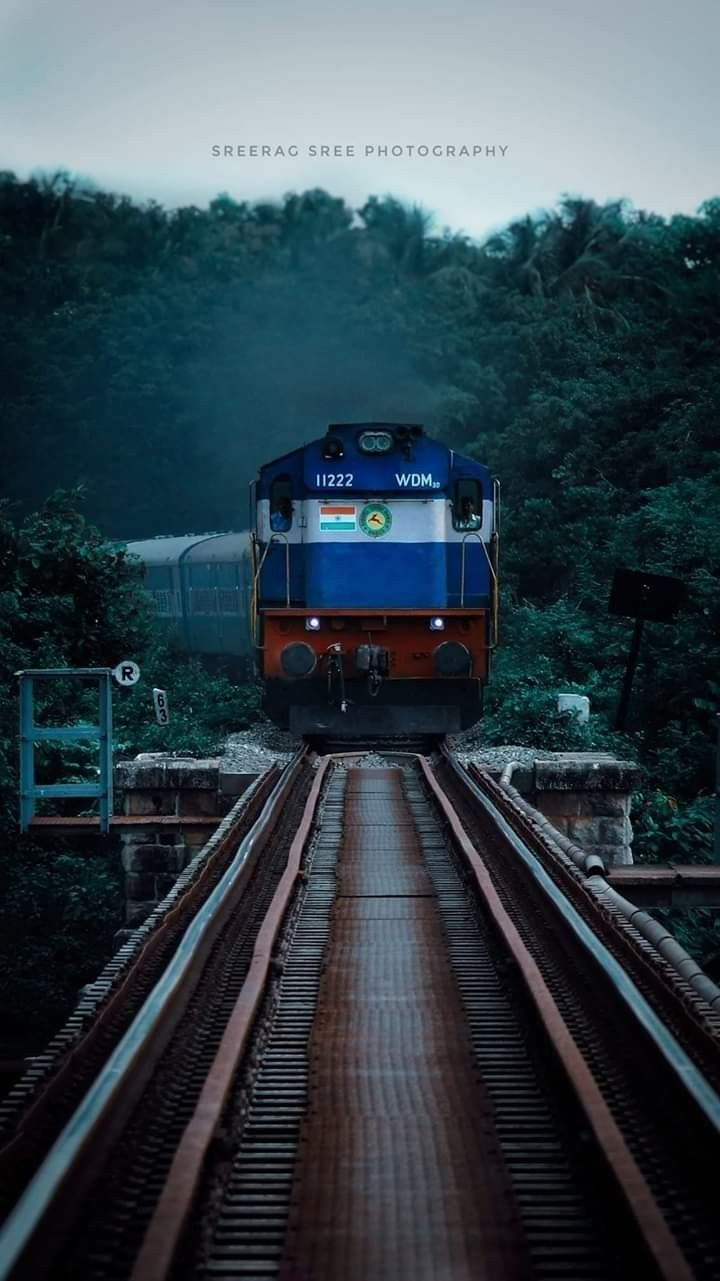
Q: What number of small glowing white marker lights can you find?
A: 2